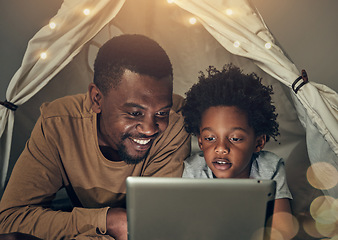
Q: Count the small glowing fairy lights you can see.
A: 8